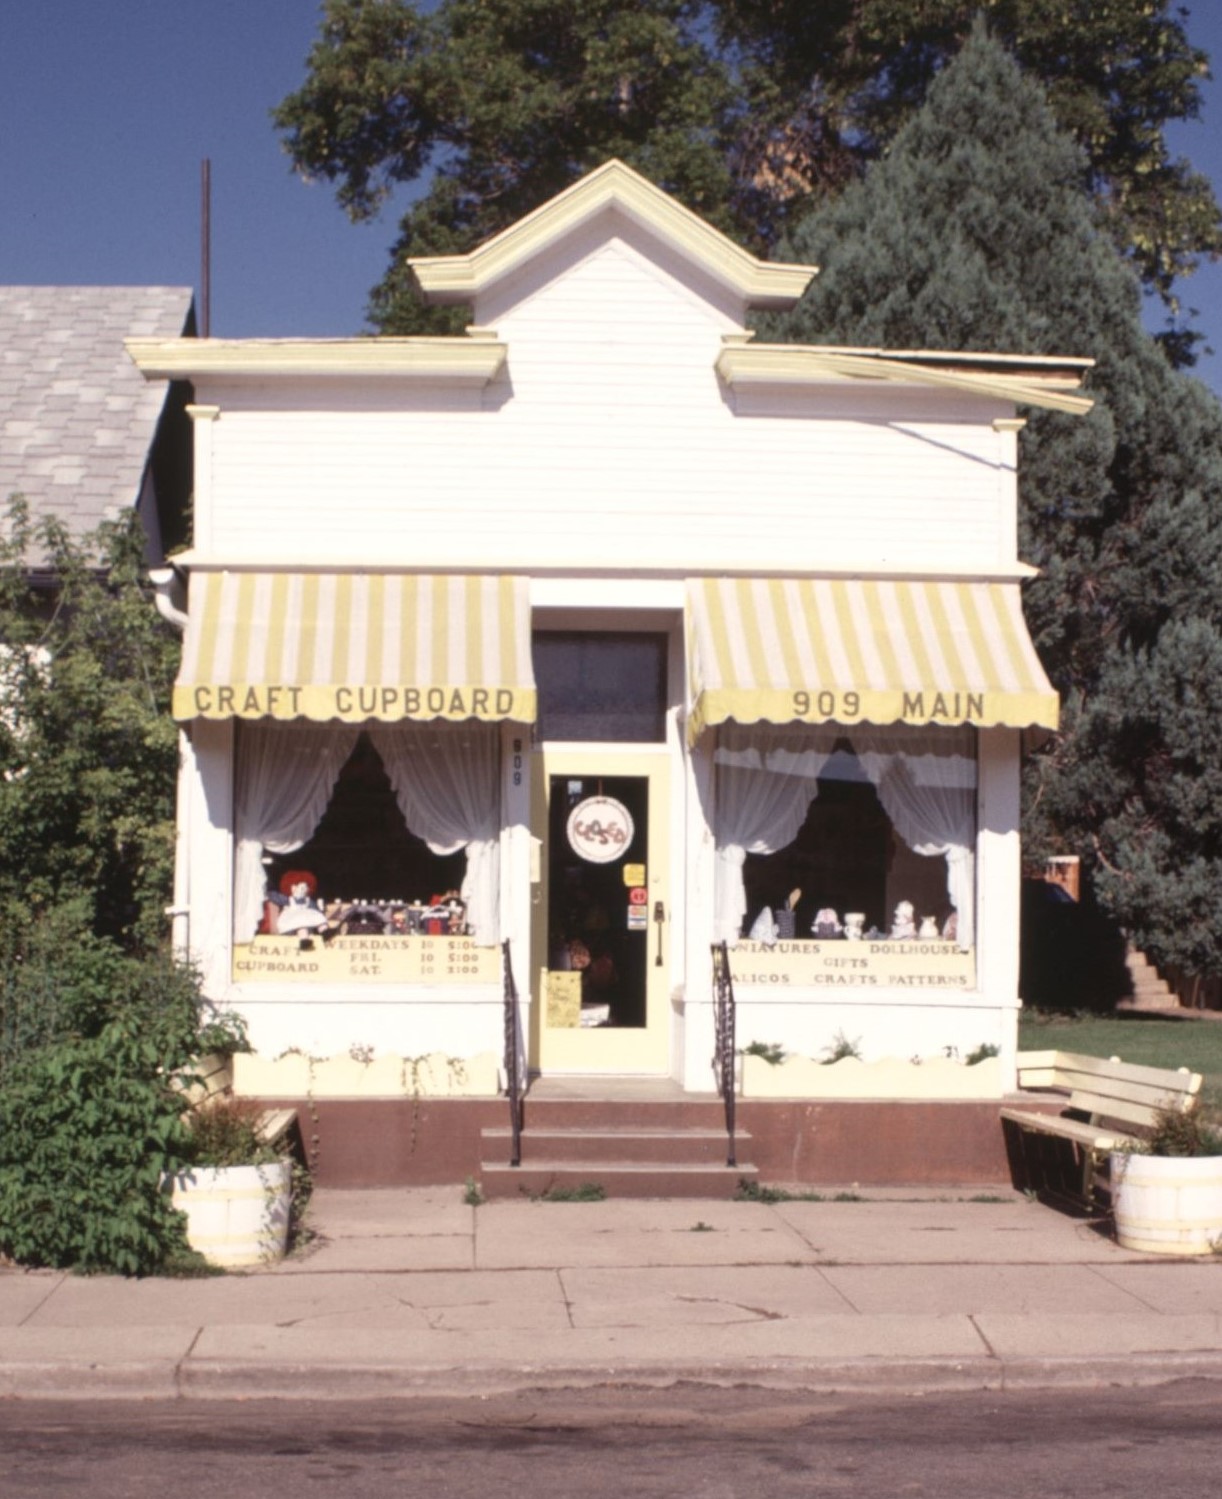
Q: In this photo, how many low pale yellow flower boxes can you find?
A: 2